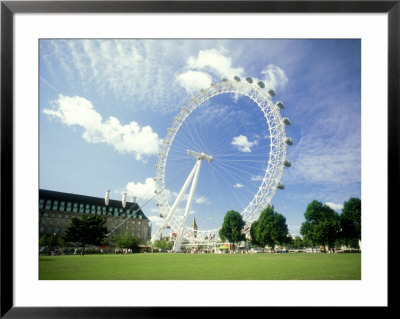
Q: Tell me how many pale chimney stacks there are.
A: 3